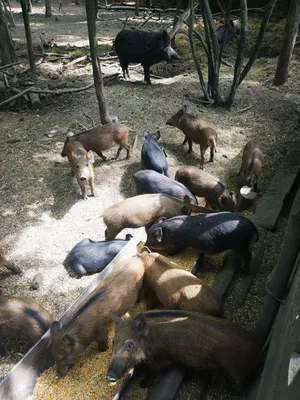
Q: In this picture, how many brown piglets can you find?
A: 11